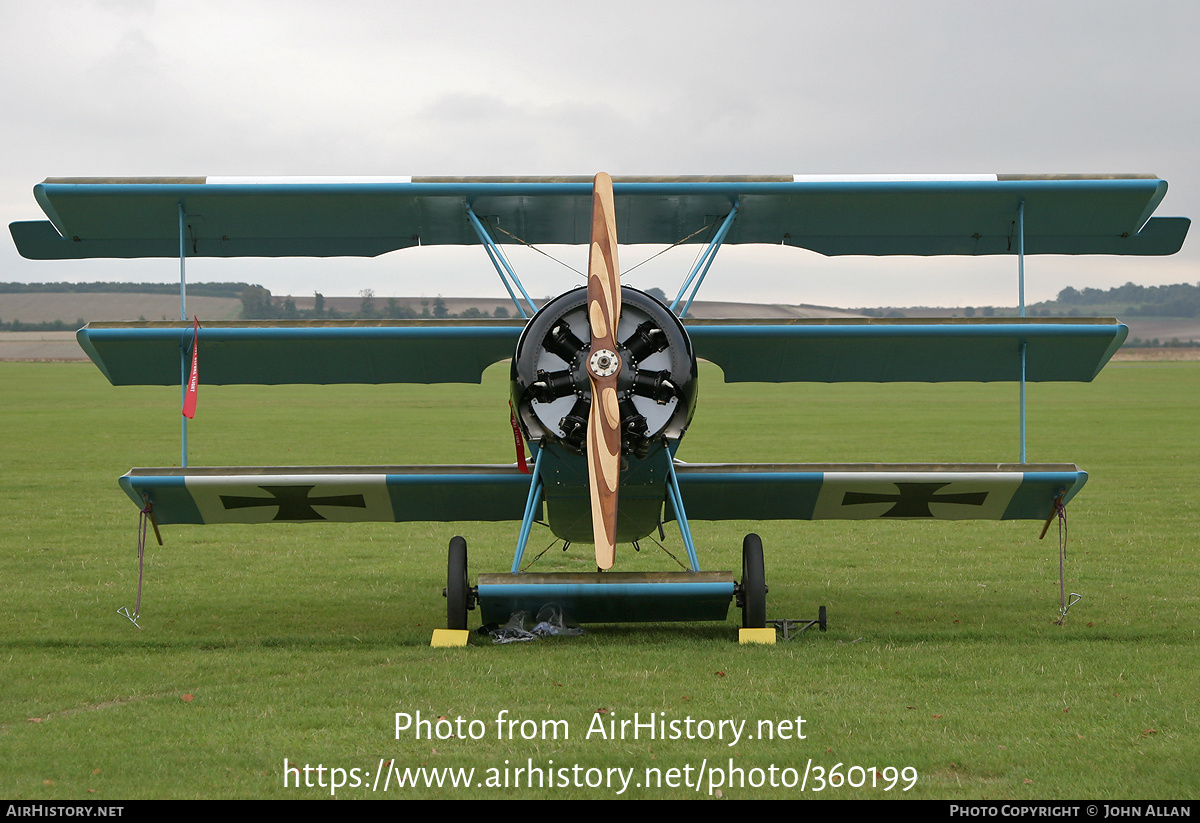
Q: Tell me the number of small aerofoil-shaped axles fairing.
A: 1